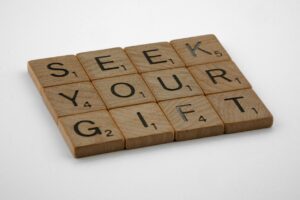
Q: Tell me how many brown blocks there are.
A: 12